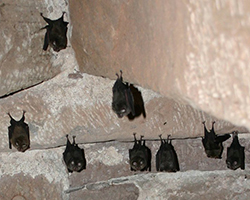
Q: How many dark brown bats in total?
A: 8